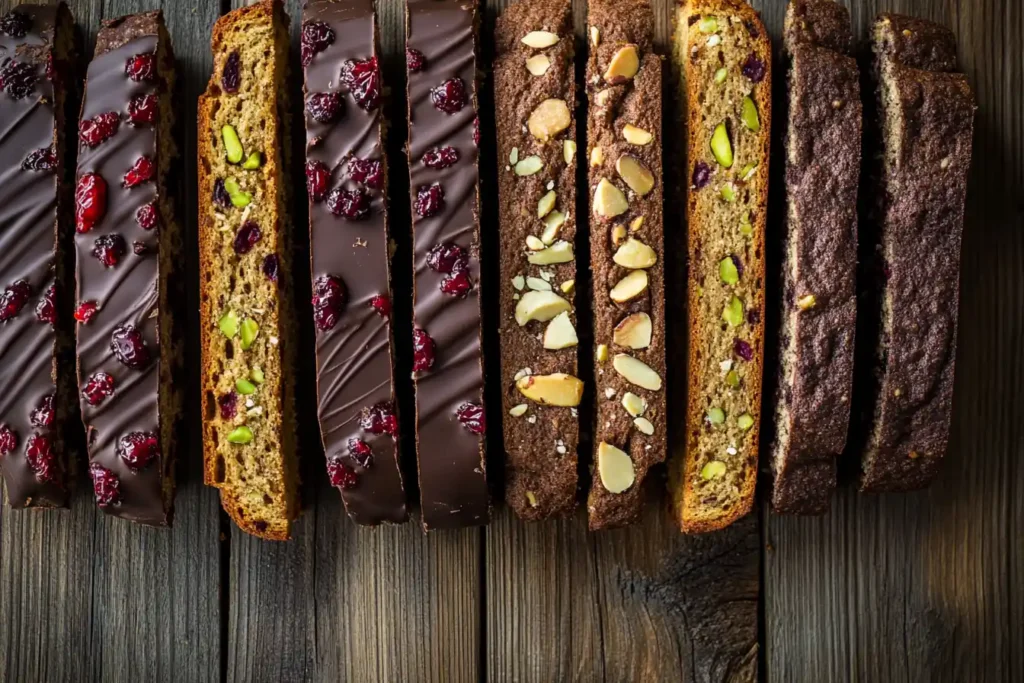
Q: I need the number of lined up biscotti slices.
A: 10